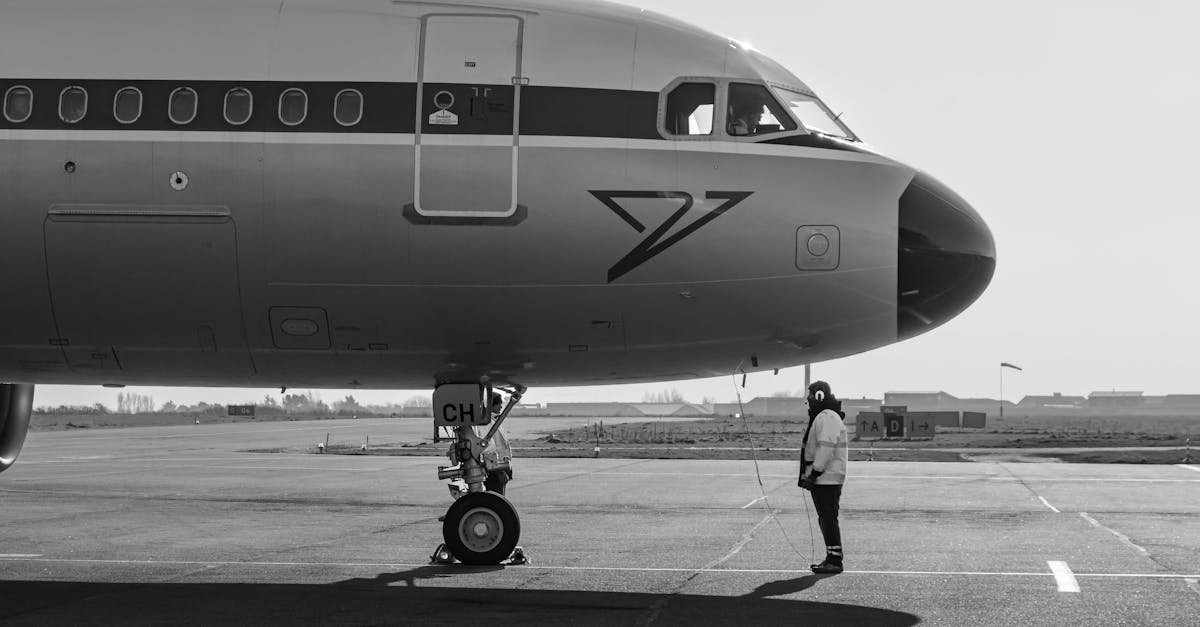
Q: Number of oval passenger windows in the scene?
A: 7